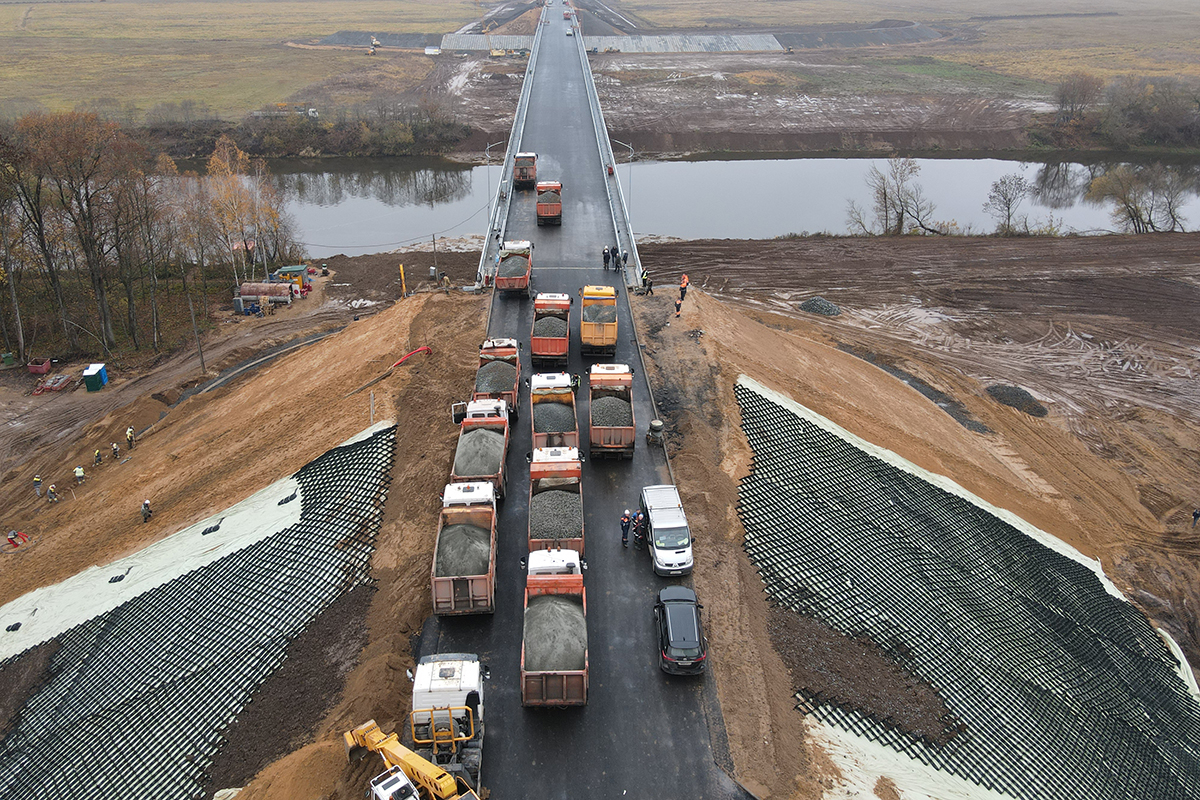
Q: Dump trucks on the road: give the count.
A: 12